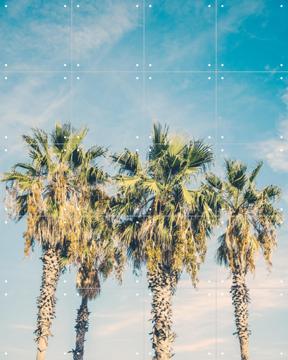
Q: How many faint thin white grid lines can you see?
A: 7